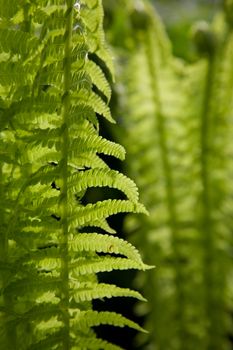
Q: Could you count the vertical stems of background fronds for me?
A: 2